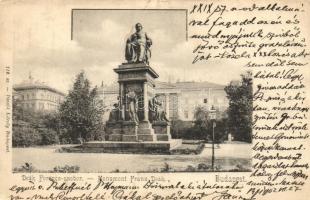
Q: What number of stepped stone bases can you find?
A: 1